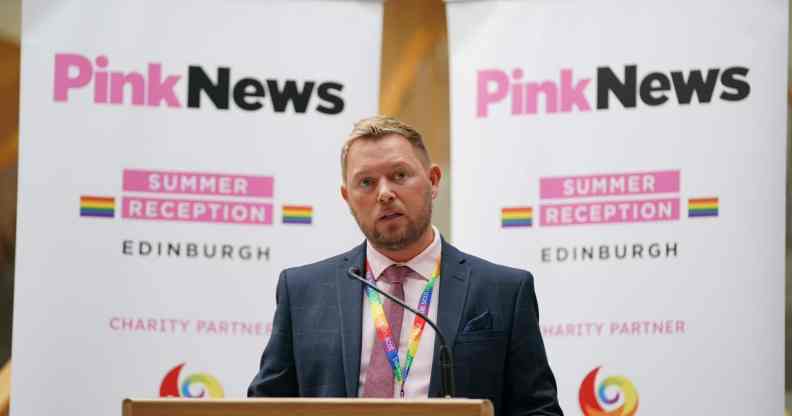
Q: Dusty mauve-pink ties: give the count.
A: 1